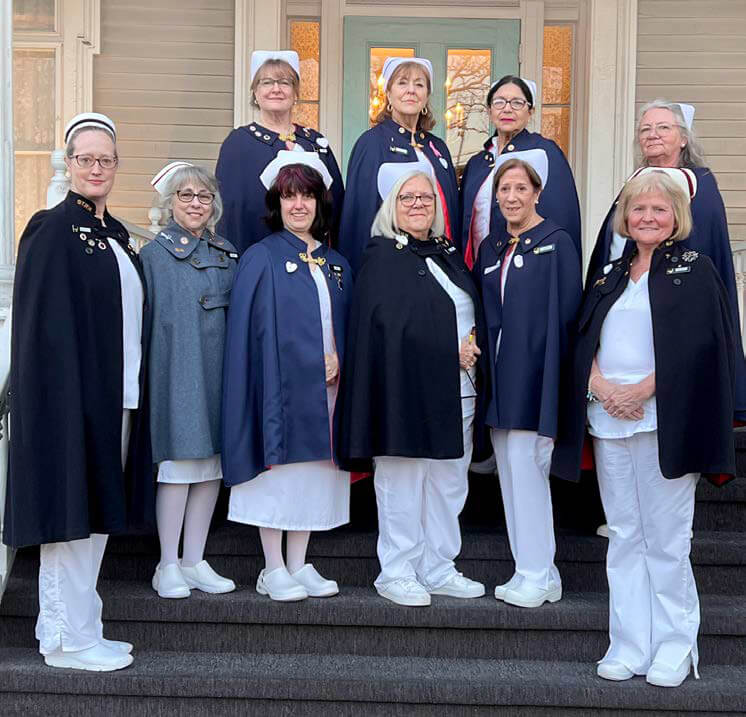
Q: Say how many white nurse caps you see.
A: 10